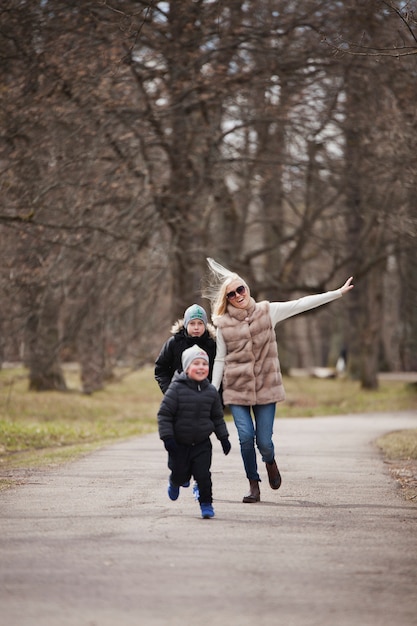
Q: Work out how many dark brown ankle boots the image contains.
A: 2